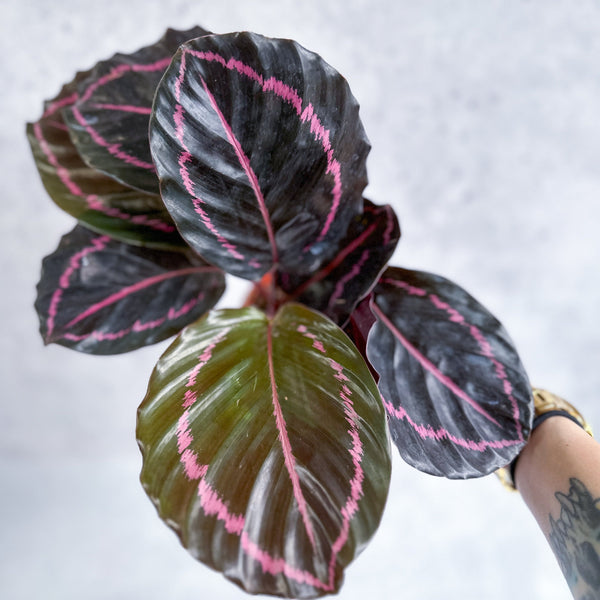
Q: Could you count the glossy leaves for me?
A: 7